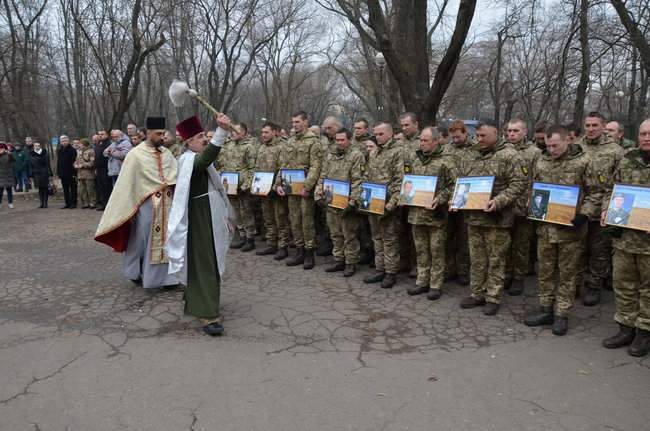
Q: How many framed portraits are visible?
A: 9